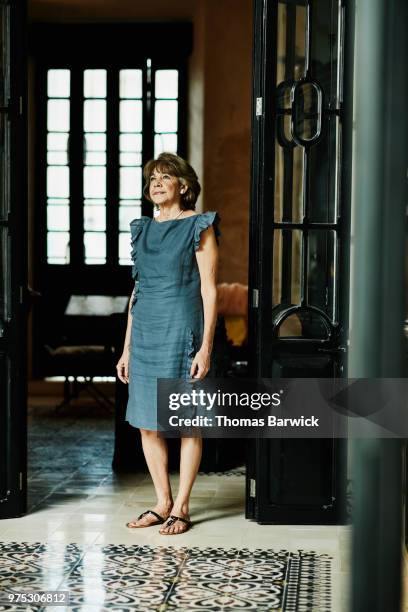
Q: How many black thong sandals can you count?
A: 2